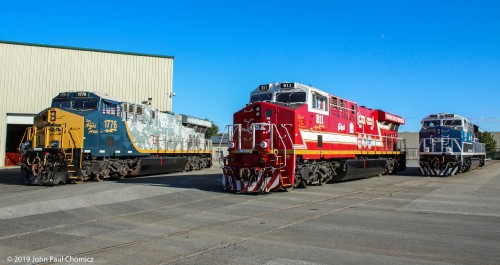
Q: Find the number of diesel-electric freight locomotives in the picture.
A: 3